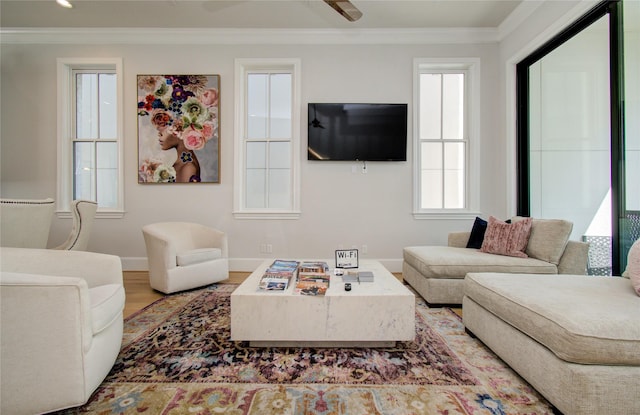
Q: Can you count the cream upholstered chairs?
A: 4